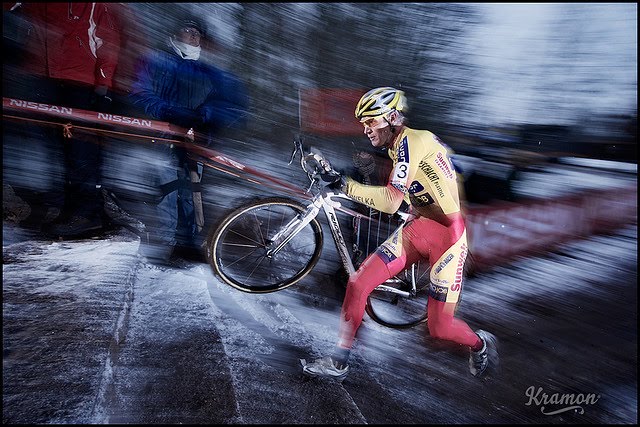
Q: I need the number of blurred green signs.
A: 0